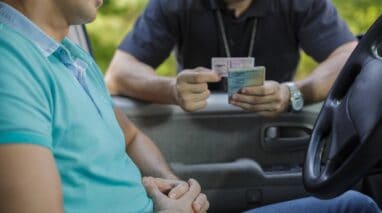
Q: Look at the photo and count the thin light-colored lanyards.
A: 1